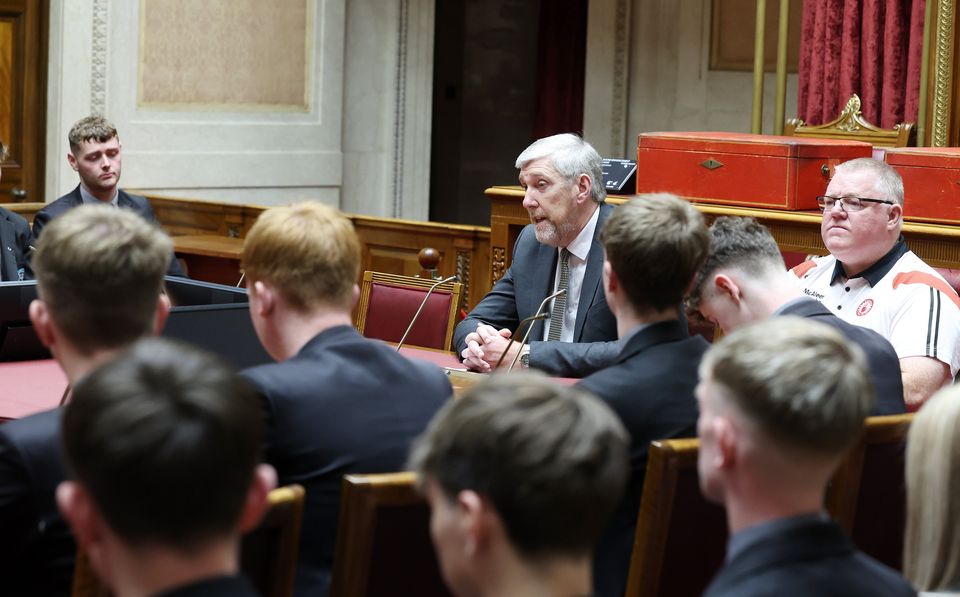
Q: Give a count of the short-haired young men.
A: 8